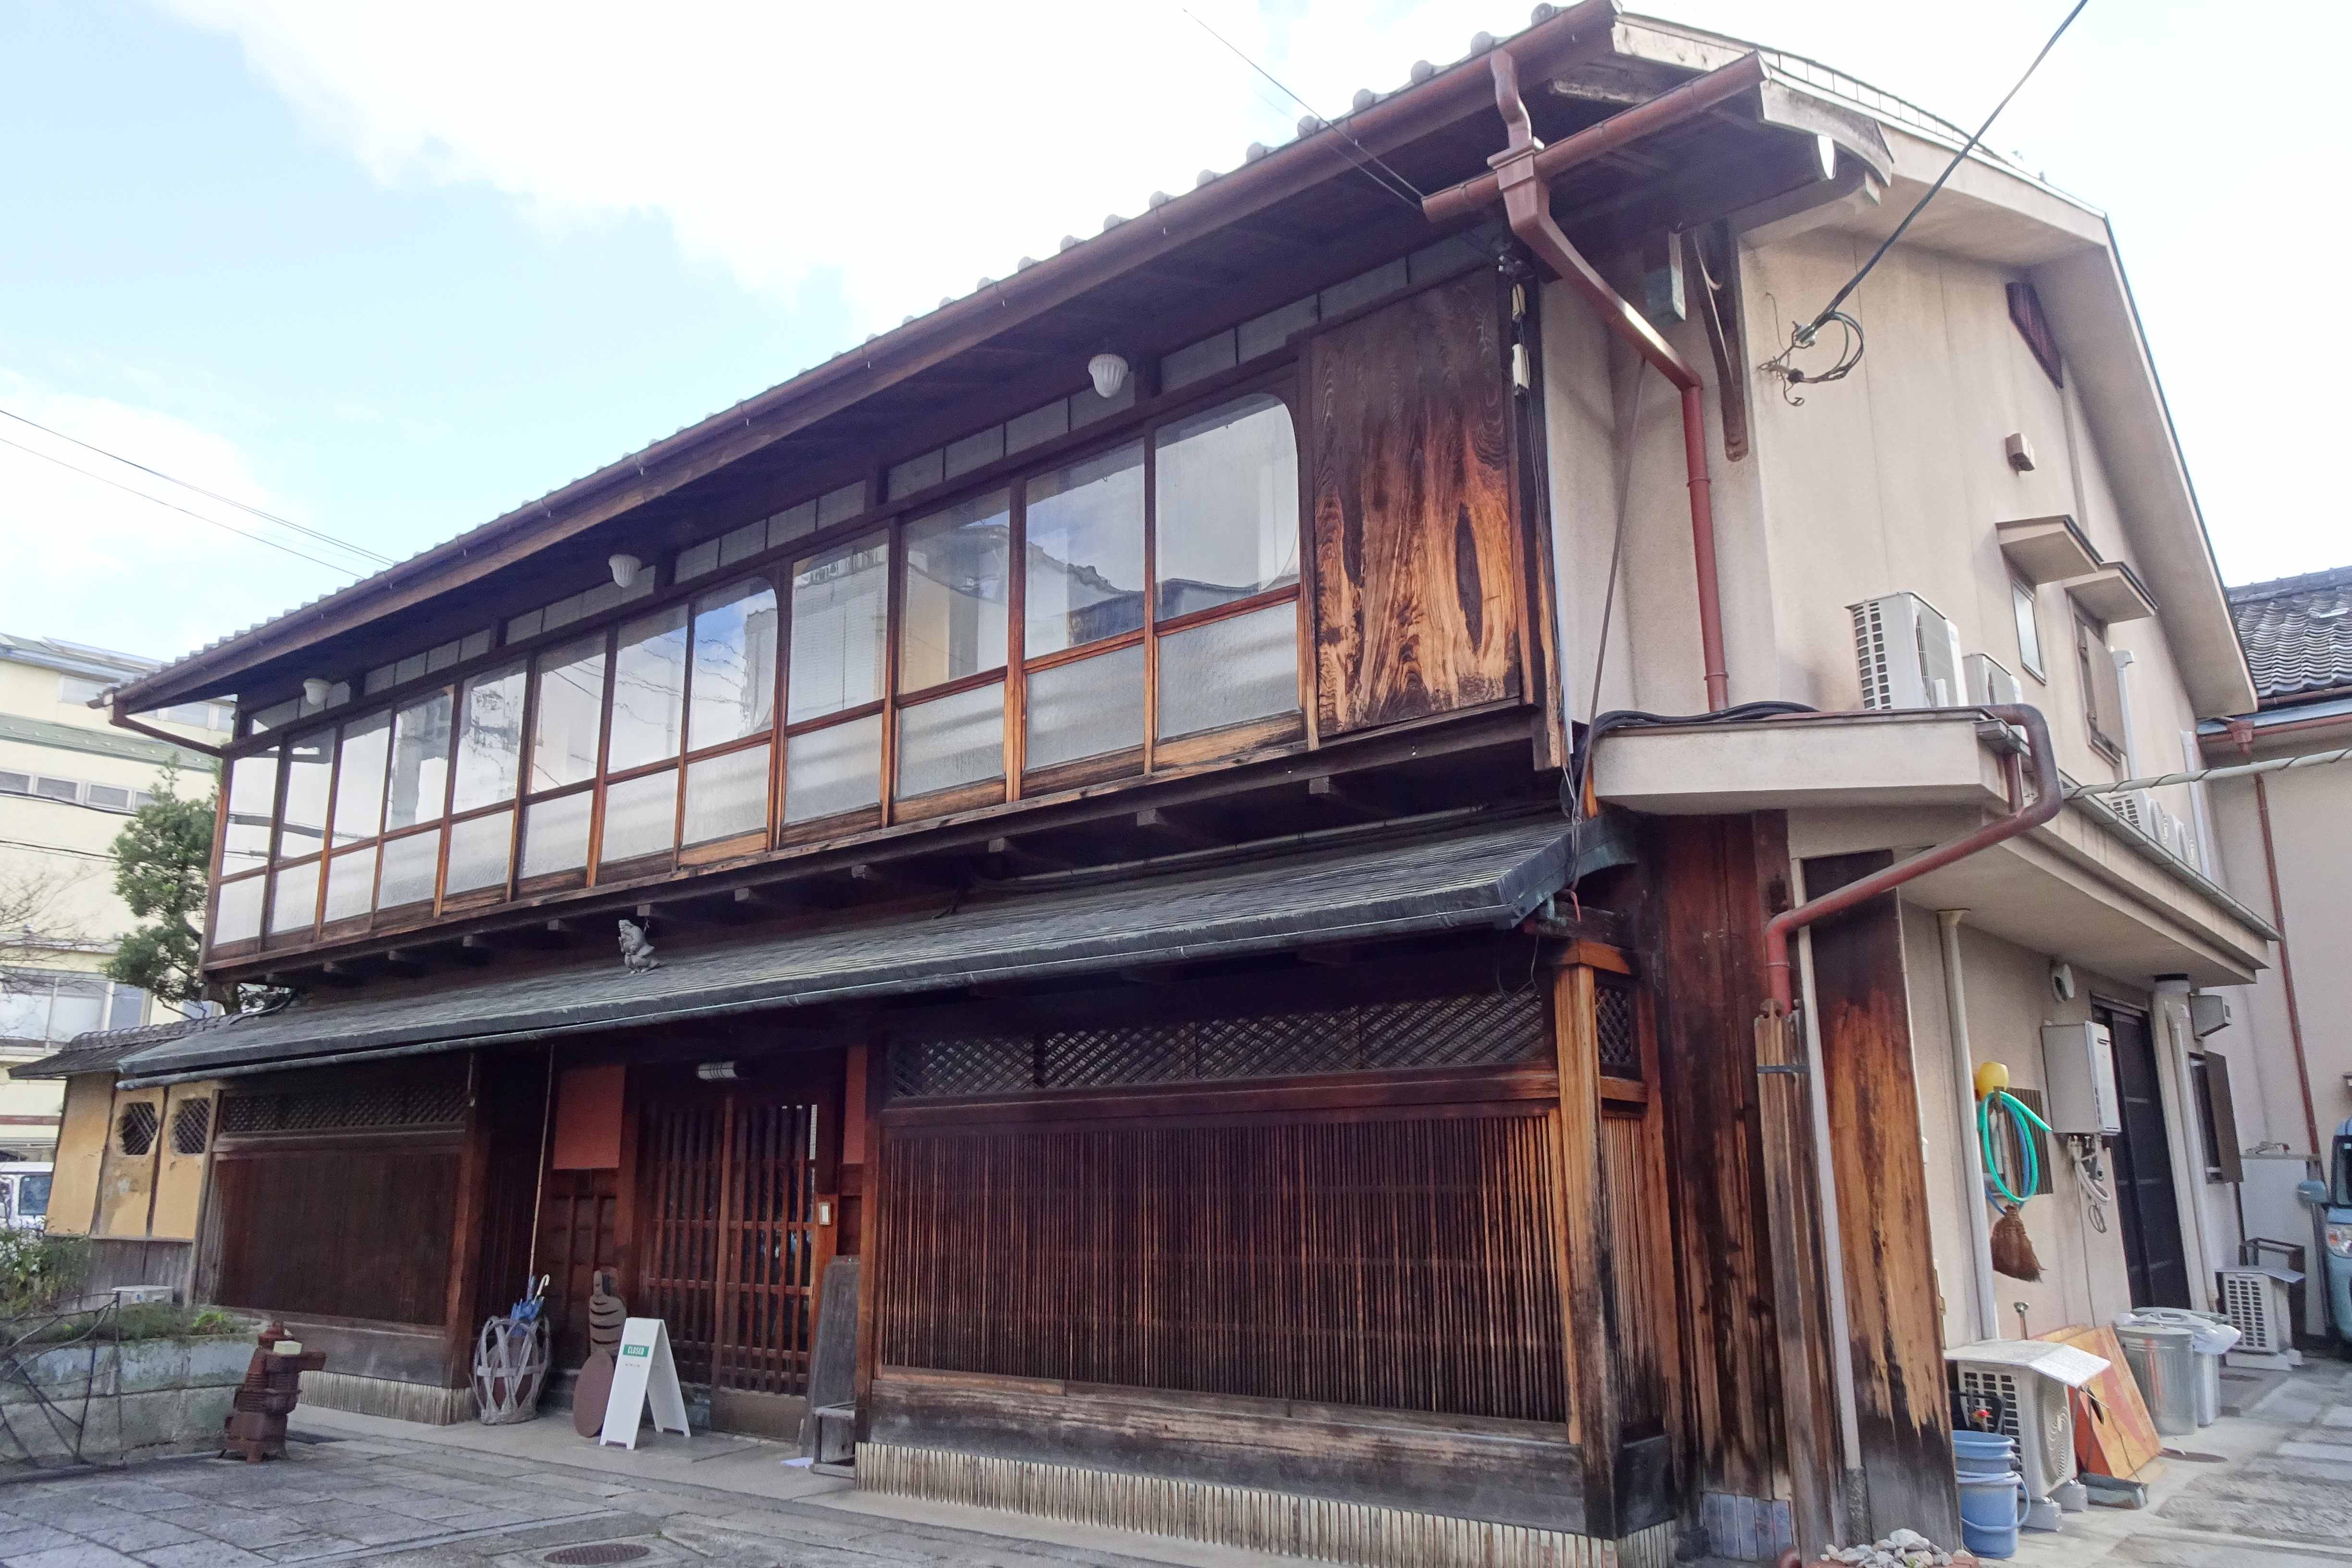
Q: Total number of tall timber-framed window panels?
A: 12